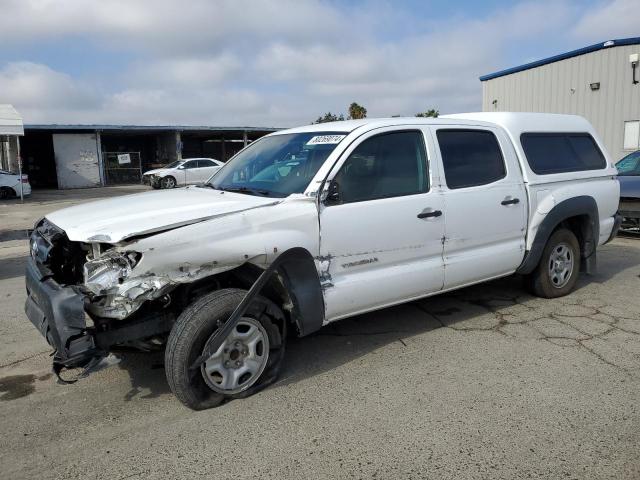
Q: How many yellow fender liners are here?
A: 0